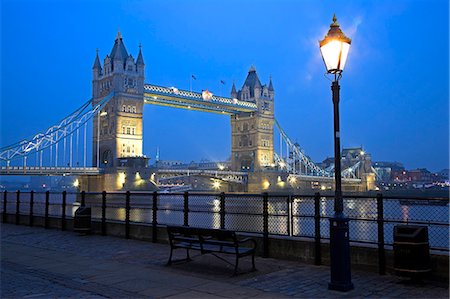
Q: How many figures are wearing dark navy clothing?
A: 0